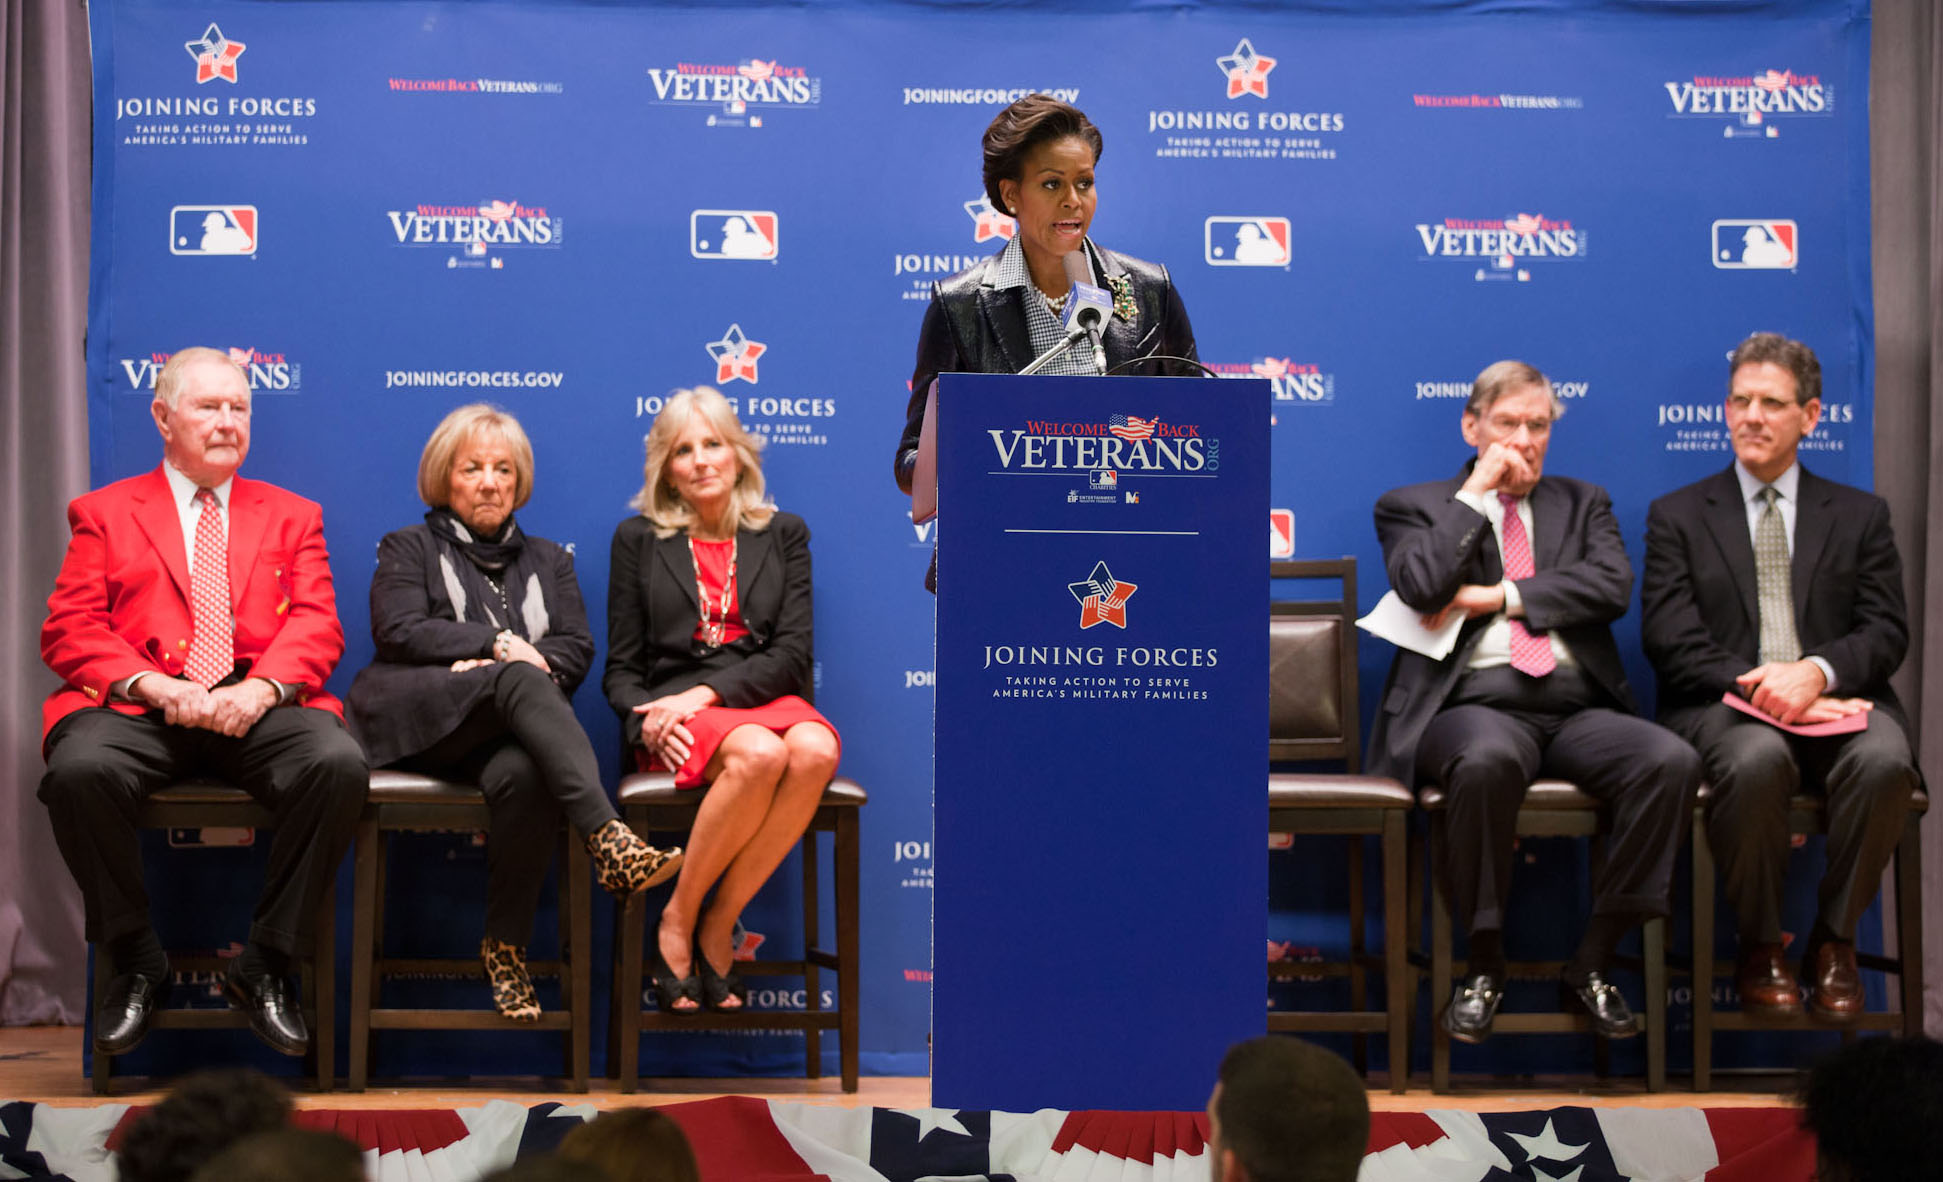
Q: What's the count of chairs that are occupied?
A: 5